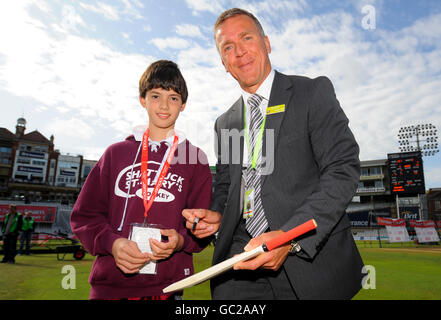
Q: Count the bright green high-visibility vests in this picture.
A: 2